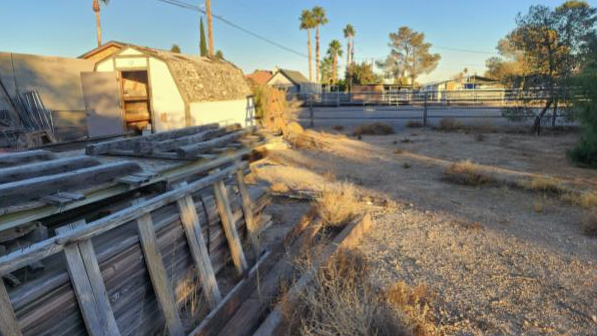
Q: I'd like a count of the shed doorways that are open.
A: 1